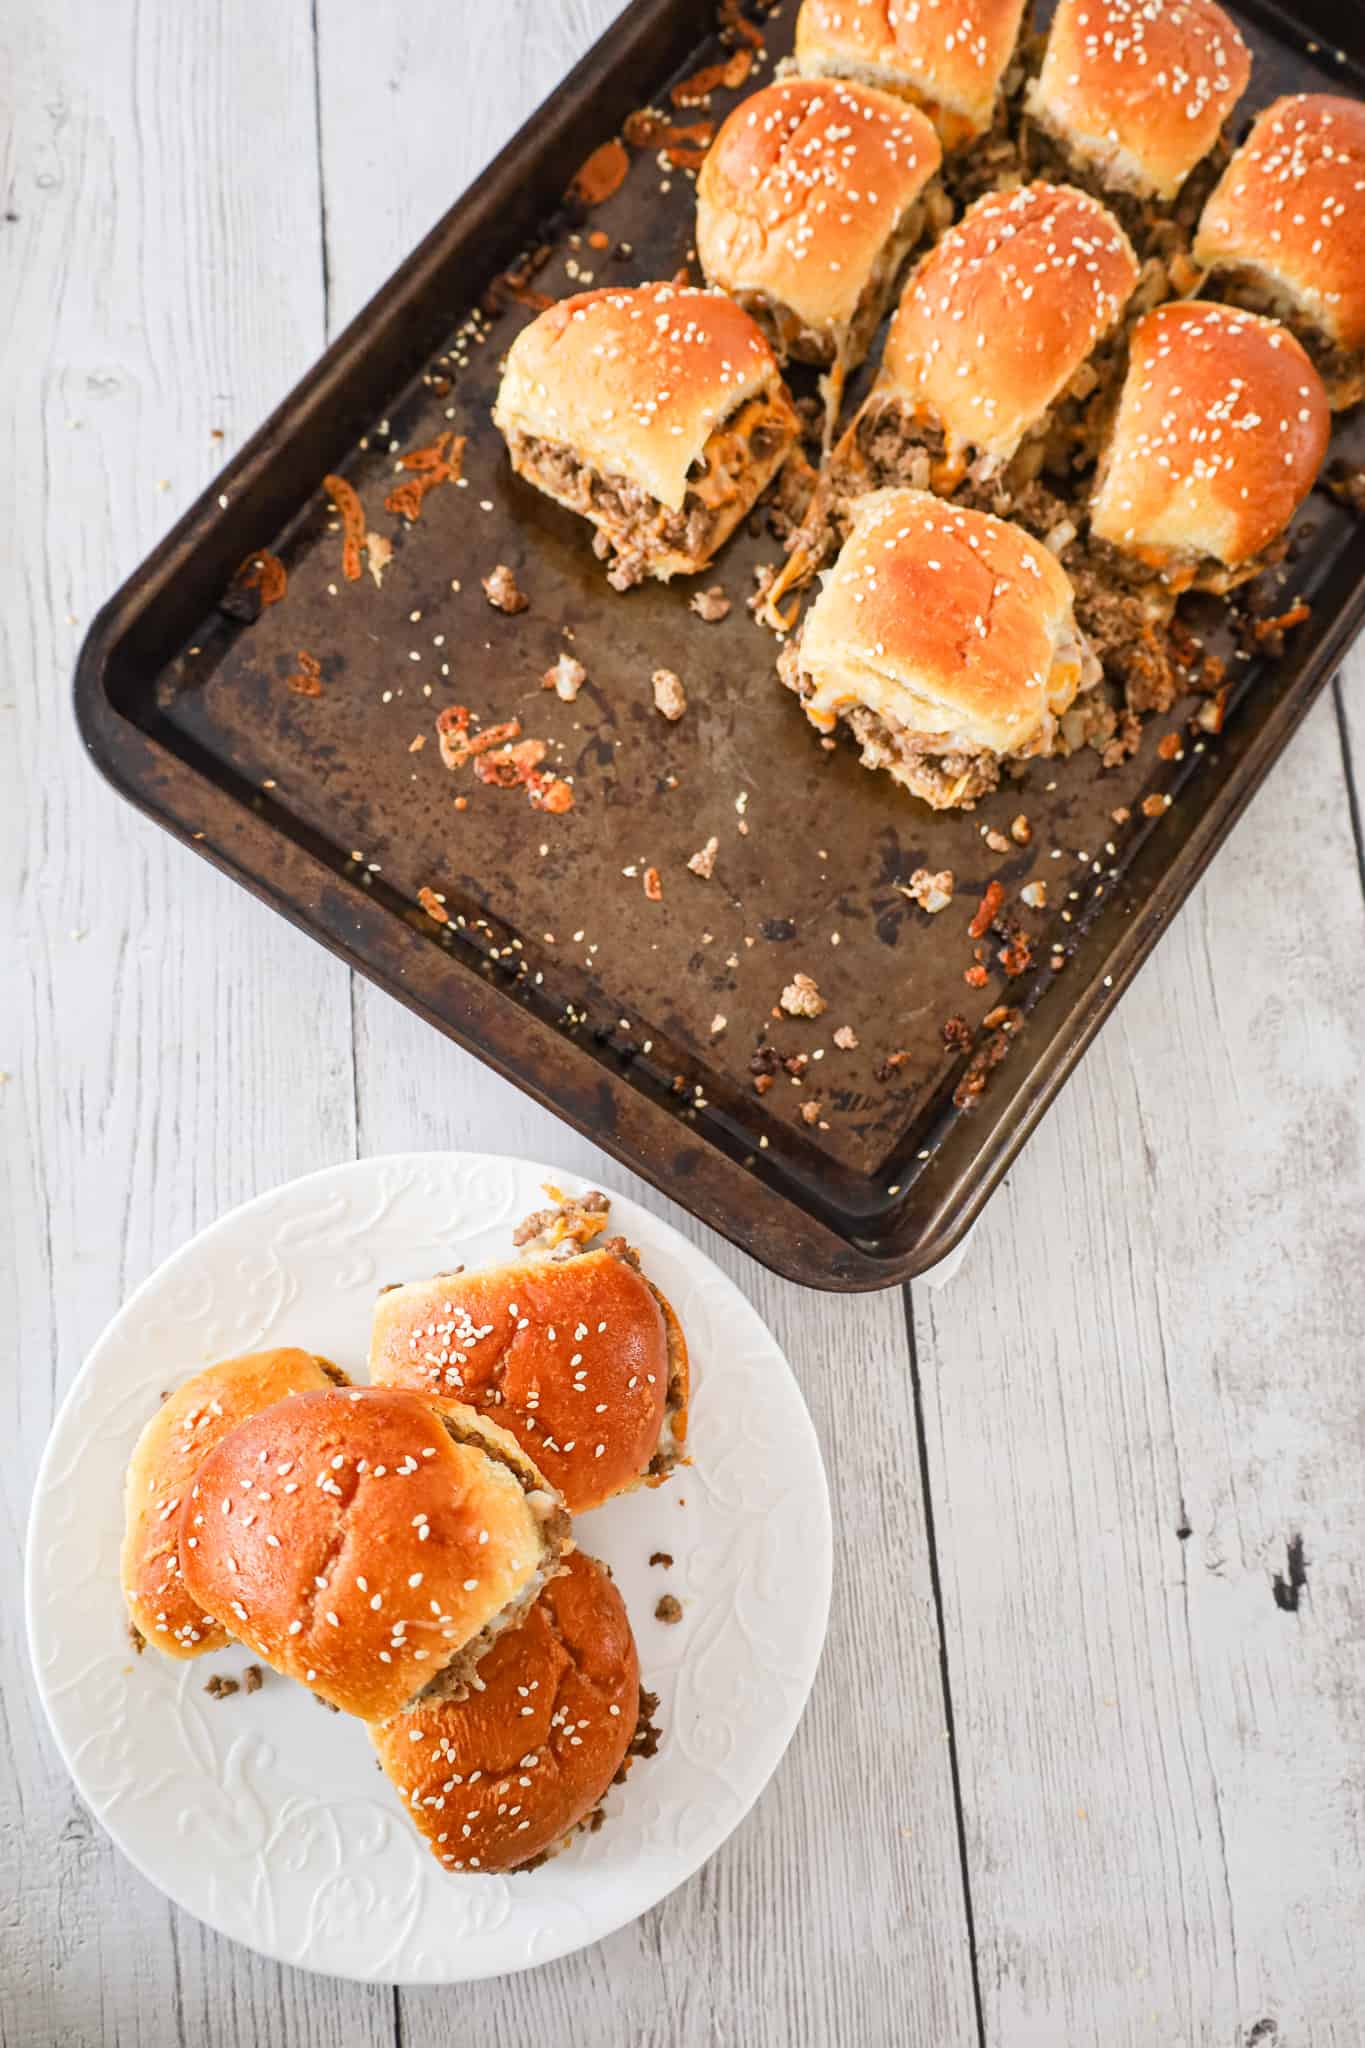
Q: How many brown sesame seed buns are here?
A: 12